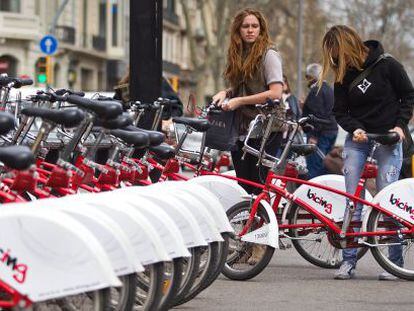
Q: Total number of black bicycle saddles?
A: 11